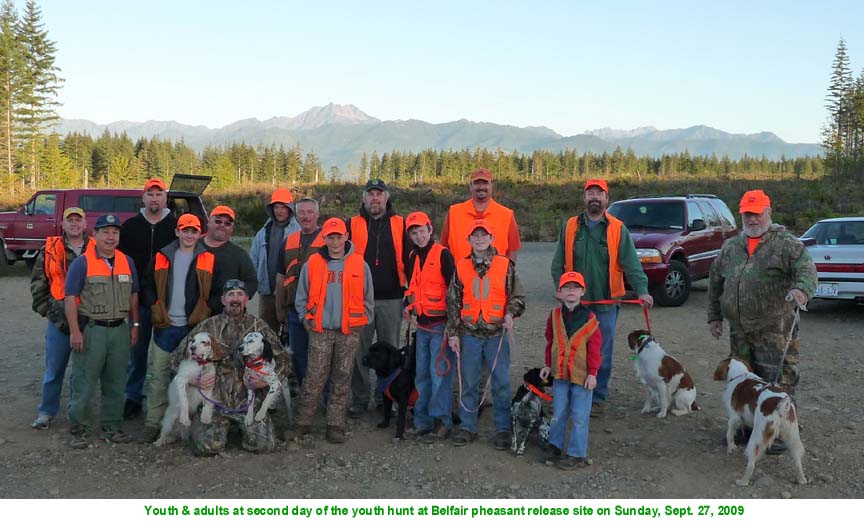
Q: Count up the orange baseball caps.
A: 11